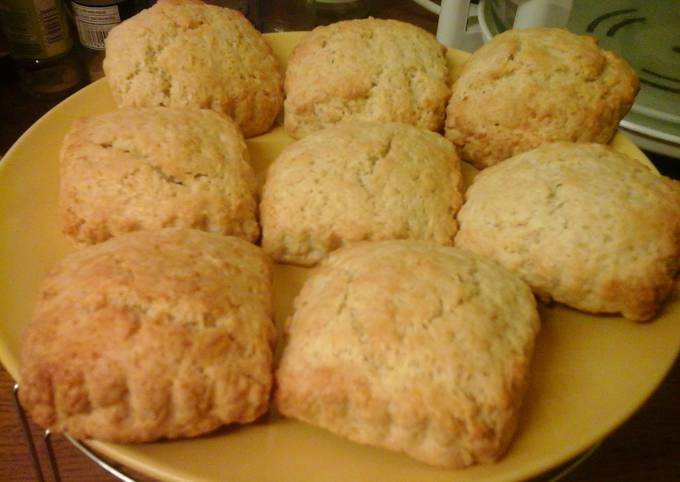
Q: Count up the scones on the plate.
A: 8